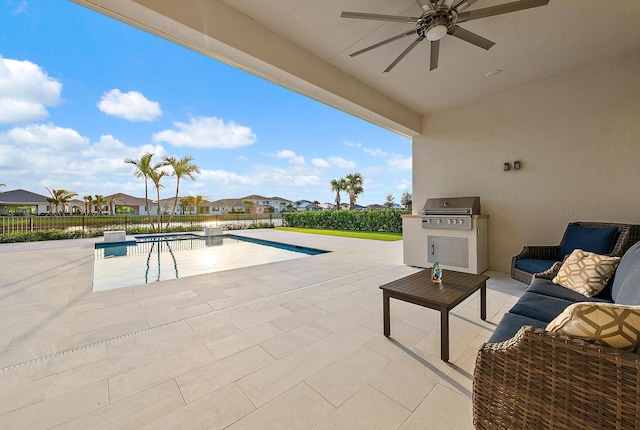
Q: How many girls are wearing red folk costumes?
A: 0